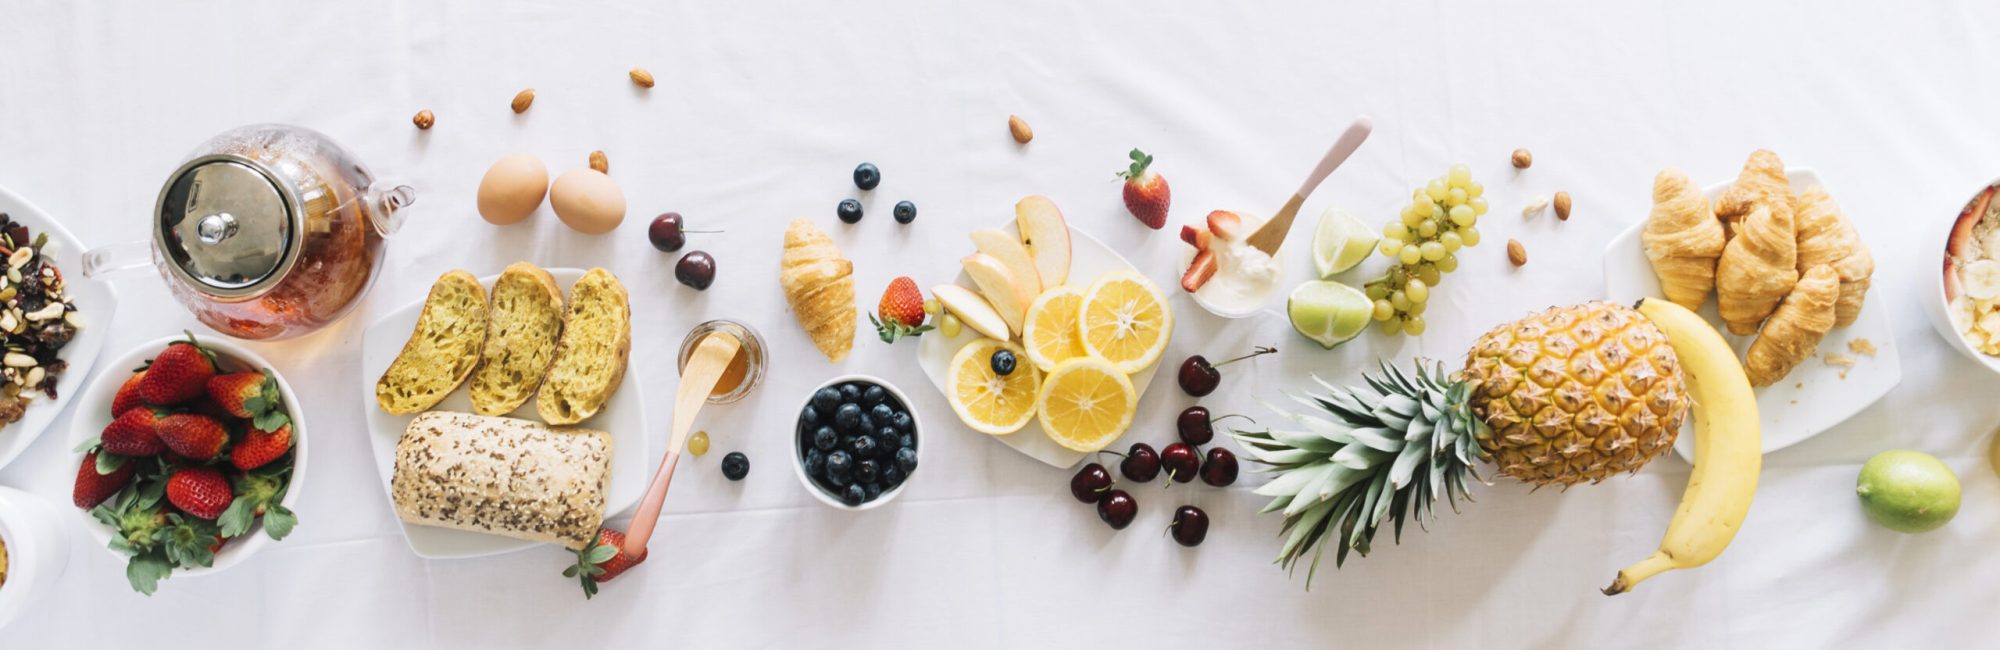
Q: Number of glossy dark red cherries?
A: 10